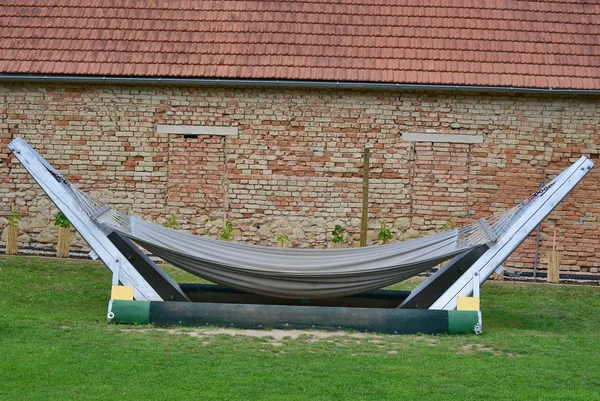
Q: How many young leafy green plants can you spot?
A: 8